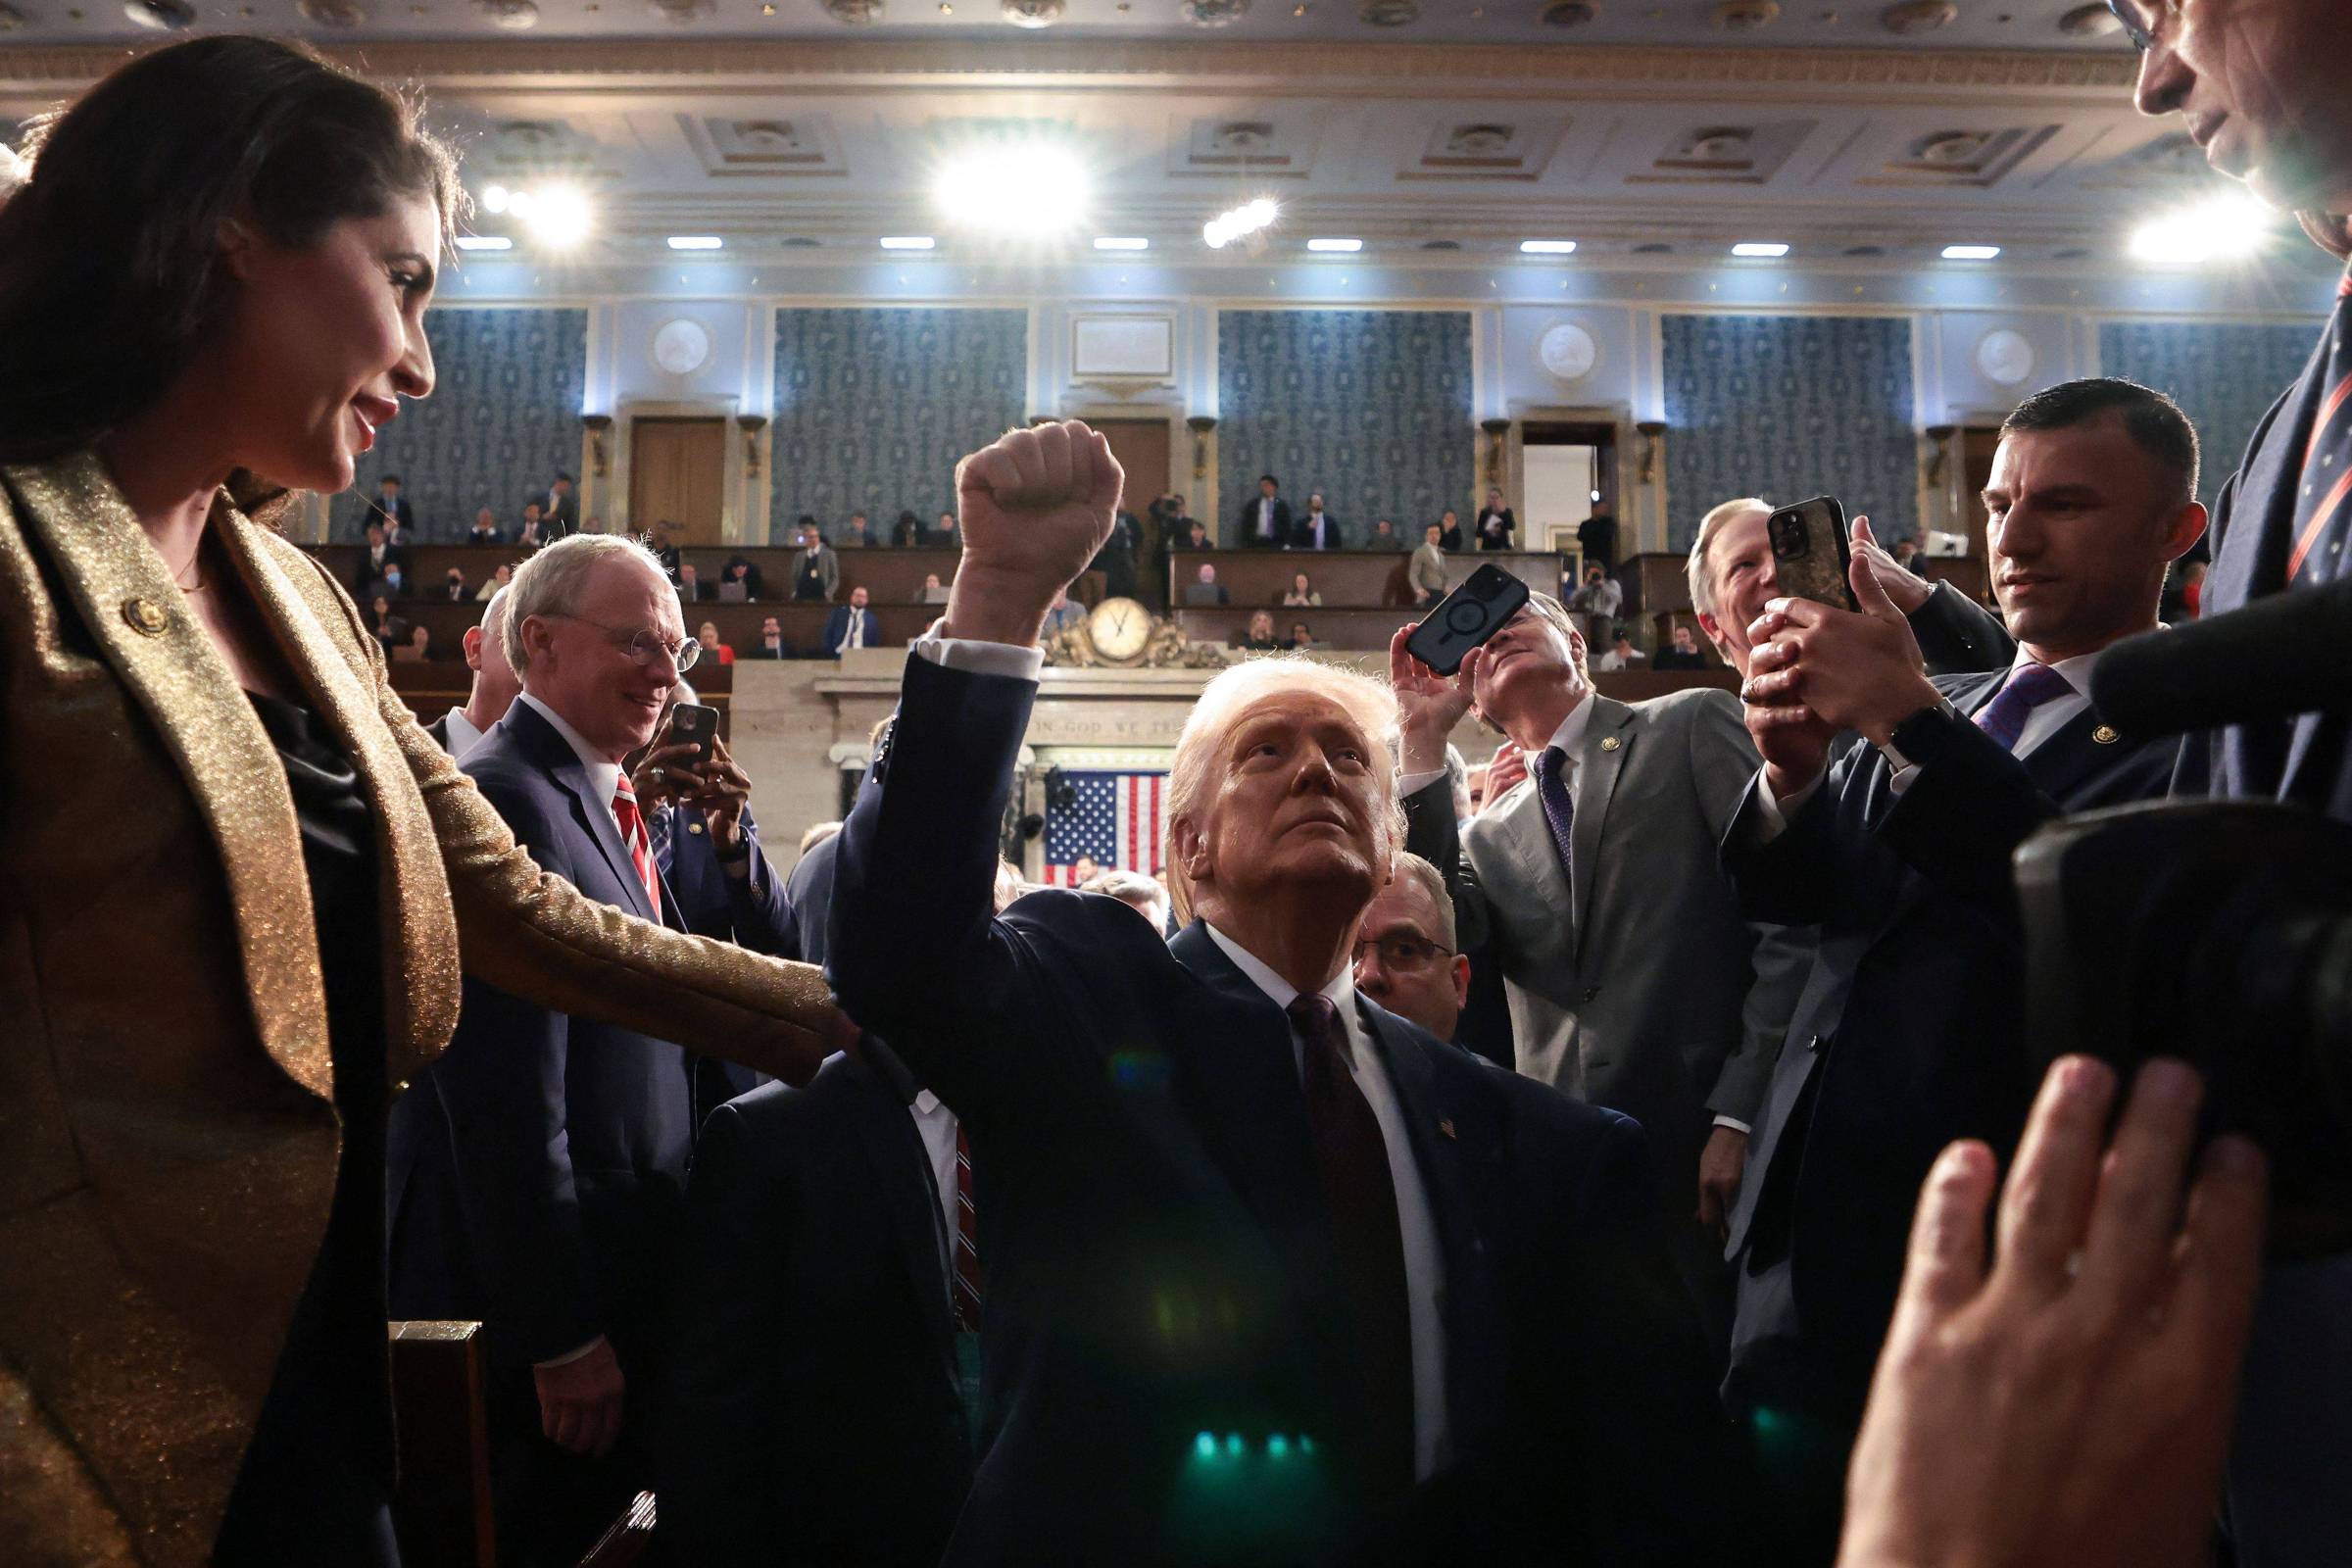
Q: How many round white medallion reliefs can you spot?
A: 3